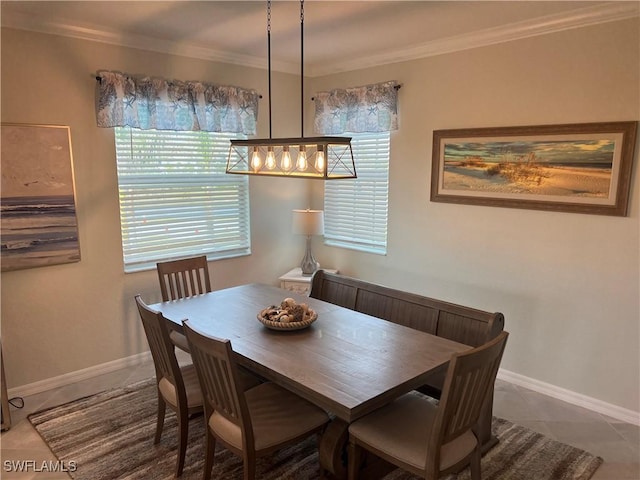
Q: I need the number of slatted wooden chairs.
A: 4